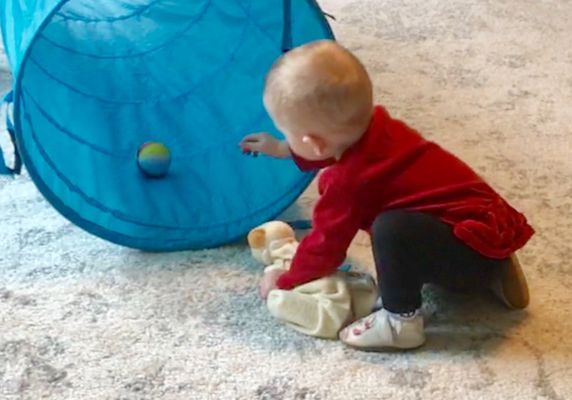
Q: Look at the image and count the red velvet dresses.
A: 1